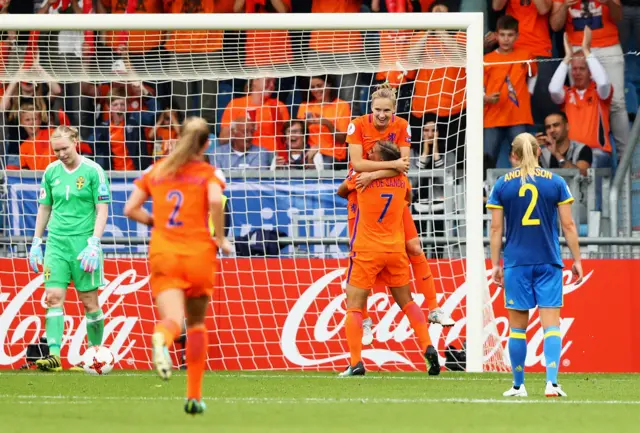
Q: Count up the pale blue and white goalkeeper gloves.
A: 2